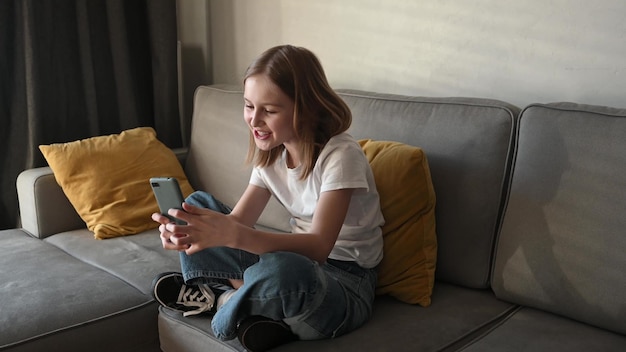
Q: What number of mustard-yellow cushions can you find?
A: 2